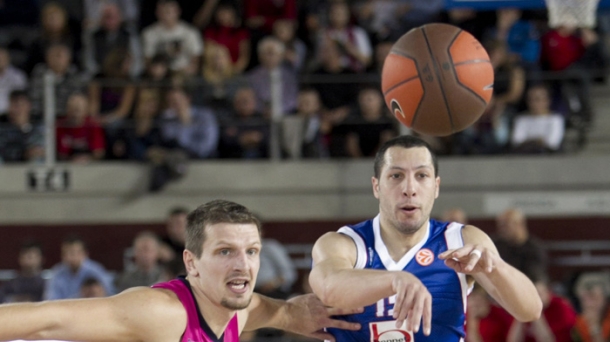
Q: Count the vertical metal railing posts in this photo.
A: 2